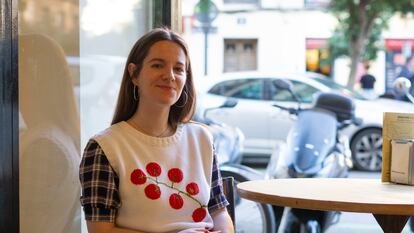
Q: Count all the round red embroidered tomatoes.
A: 7